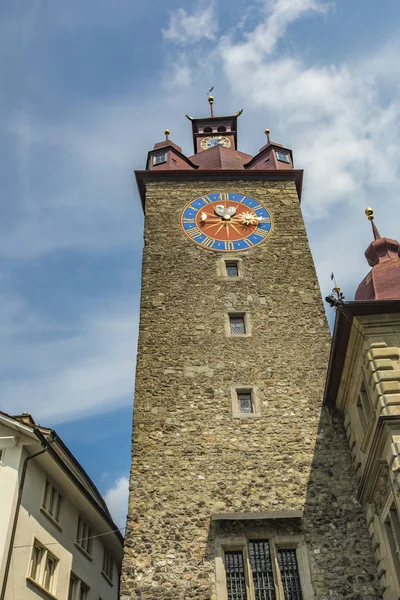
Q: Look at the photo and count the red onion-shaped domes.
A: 1